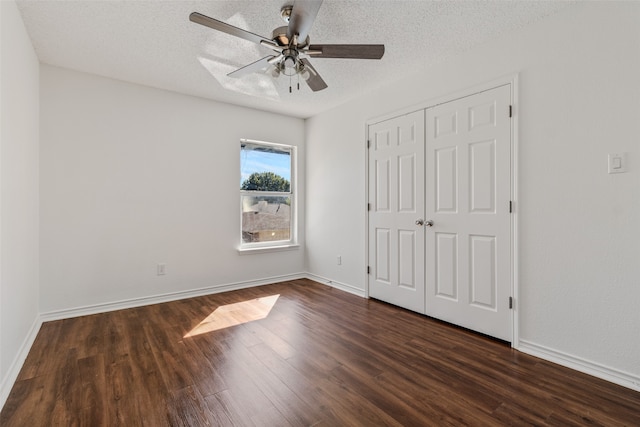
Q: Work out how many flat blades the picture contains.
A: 5